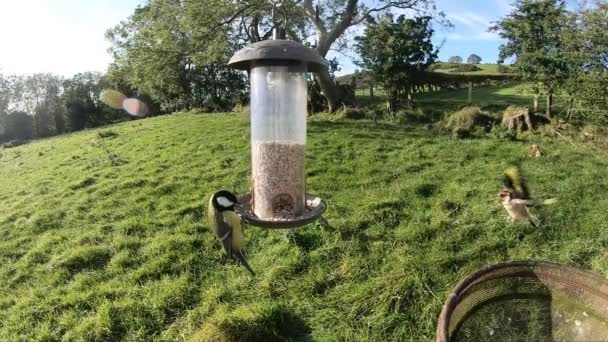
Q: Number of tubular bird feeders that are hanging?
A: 1